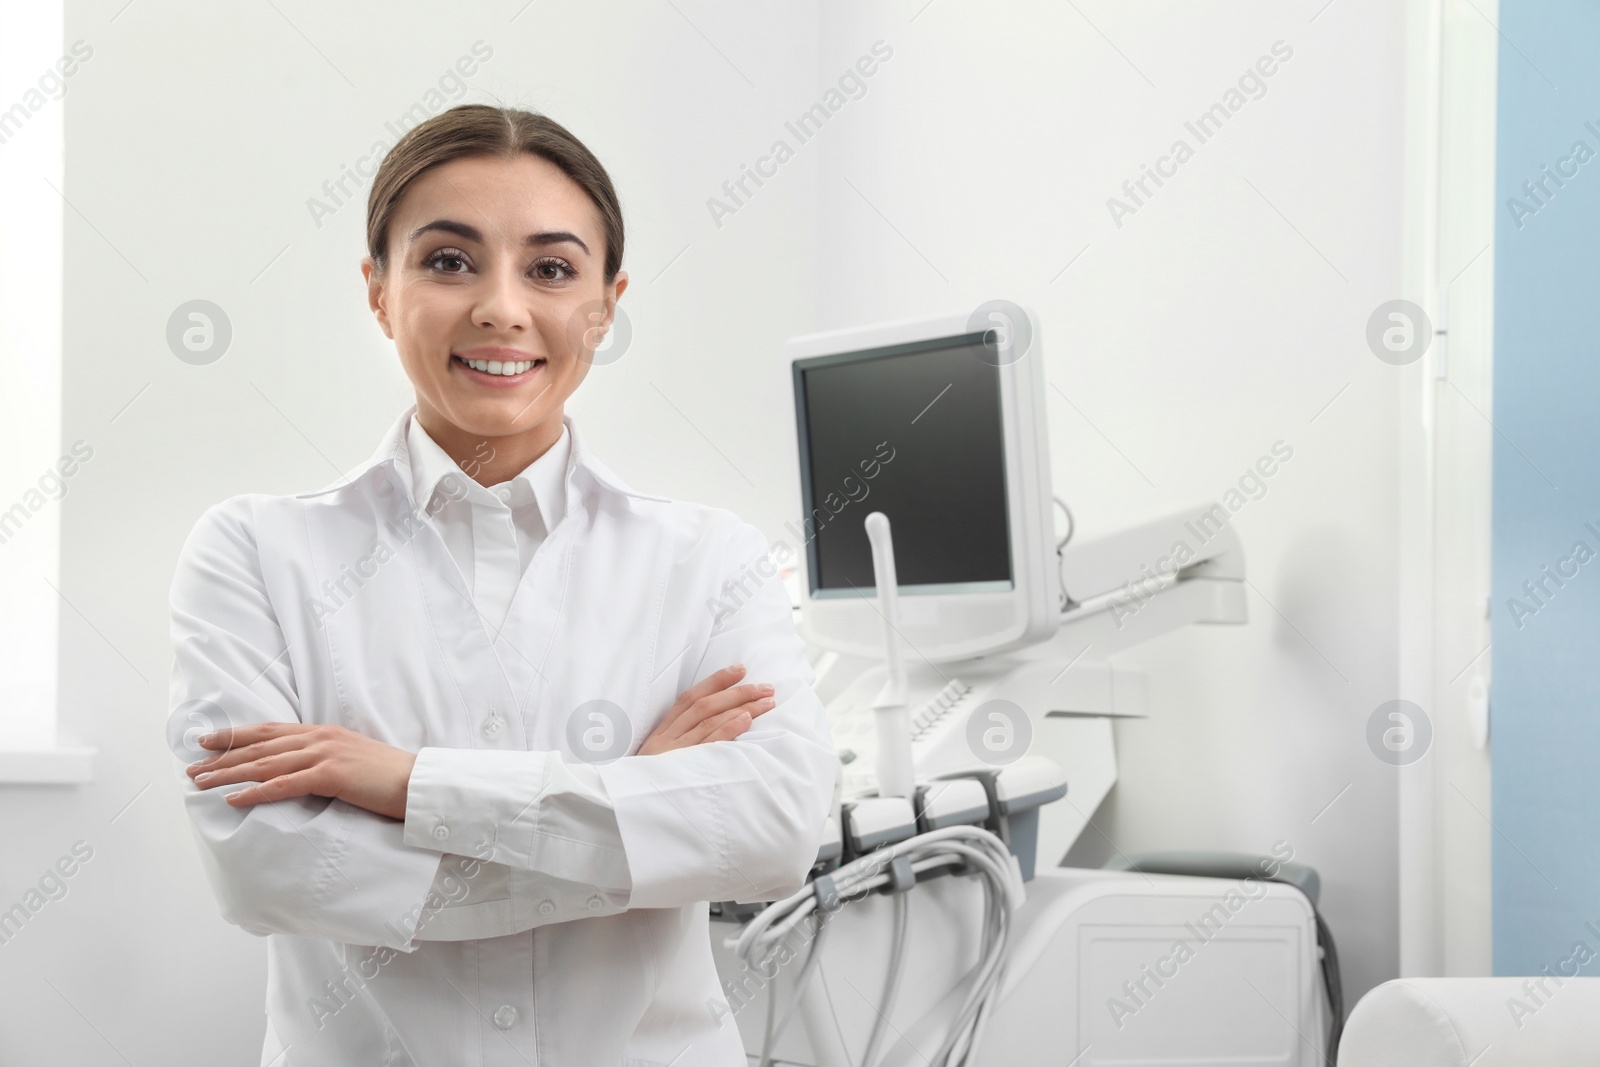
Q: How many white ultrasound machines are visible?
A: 1